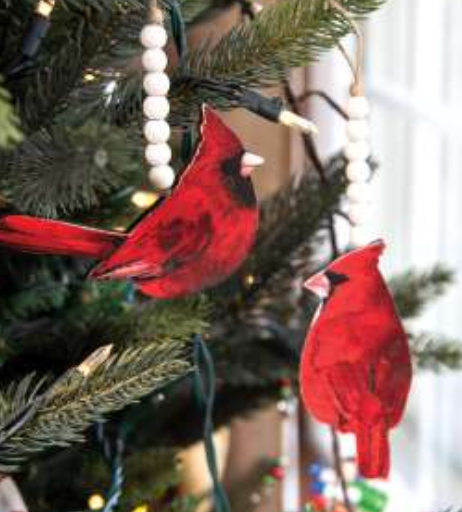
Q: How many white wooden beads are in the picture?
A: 14